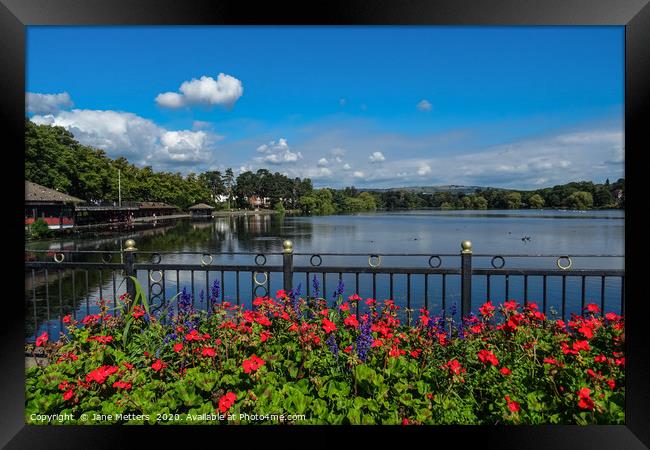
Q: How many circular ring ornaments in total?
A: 15